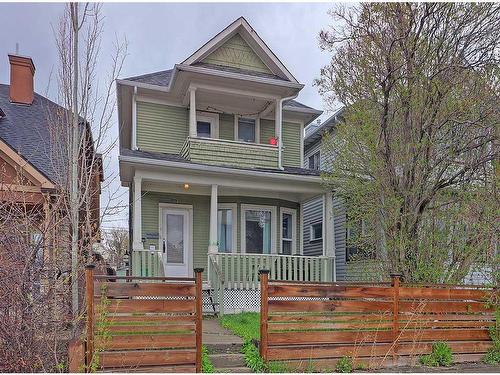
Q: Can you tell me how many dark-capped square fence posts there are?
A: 4